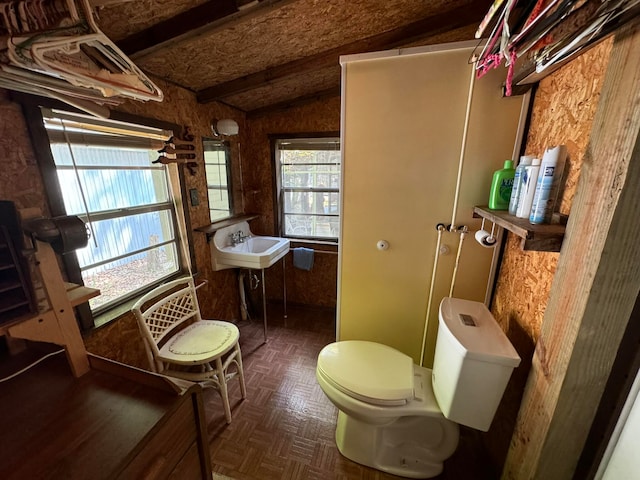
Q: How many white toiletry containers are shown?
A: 3